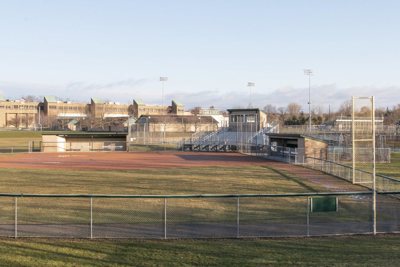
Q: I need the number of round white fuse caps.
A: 0